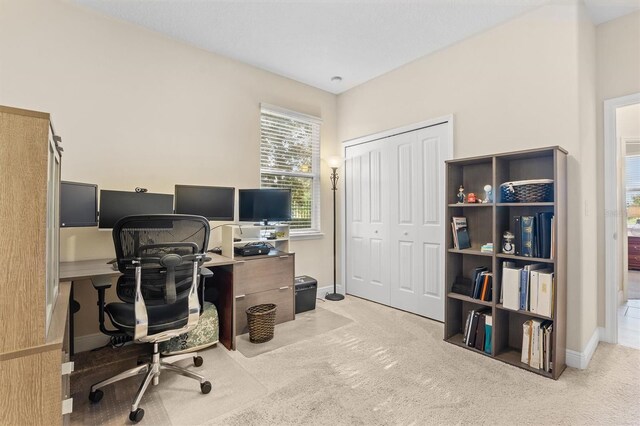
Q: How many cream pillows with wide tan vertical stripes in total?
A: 0